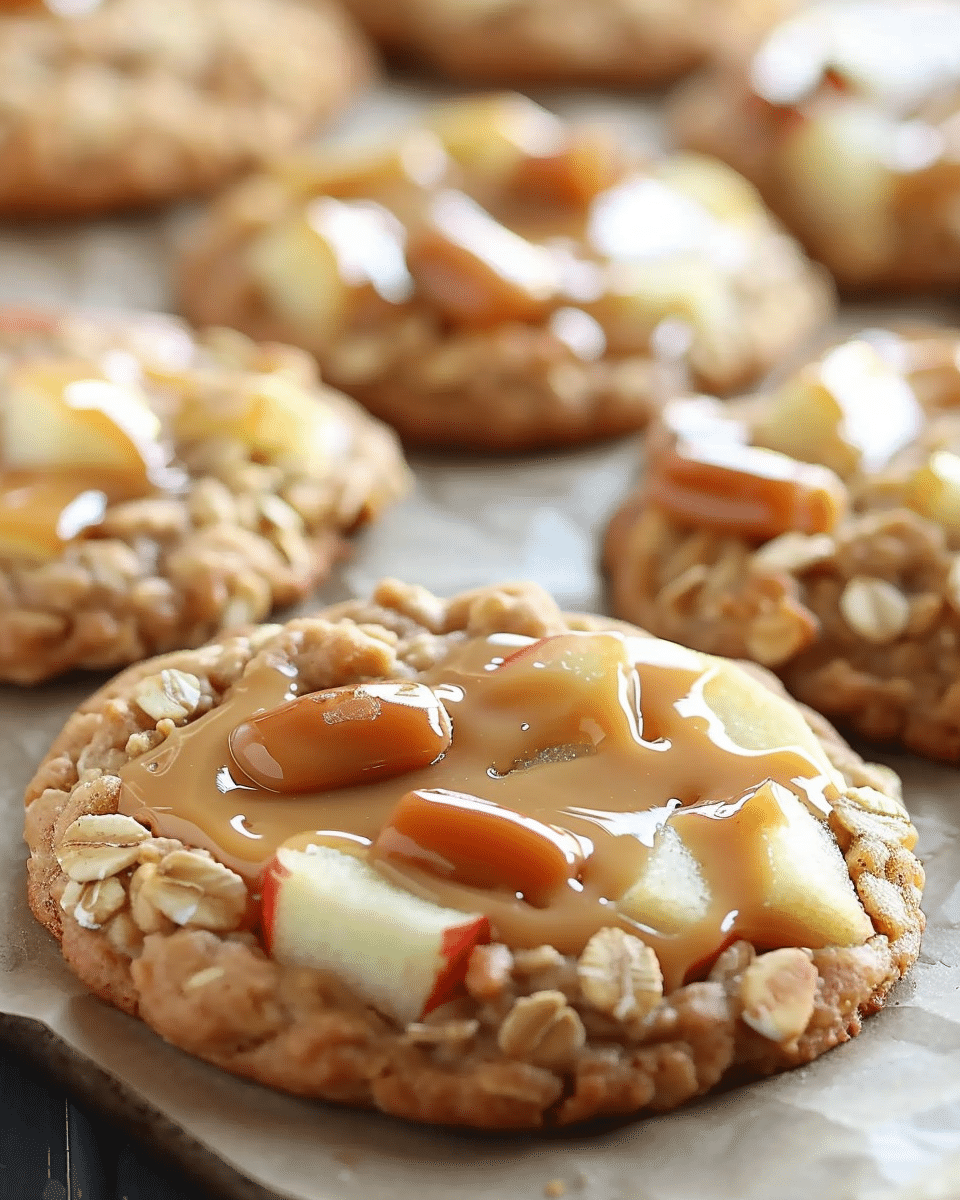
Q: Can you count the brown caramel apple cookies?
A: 7